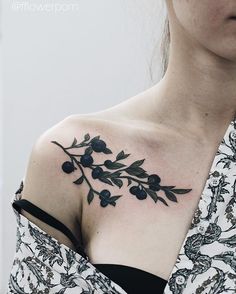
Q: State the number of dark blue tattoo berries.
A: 11